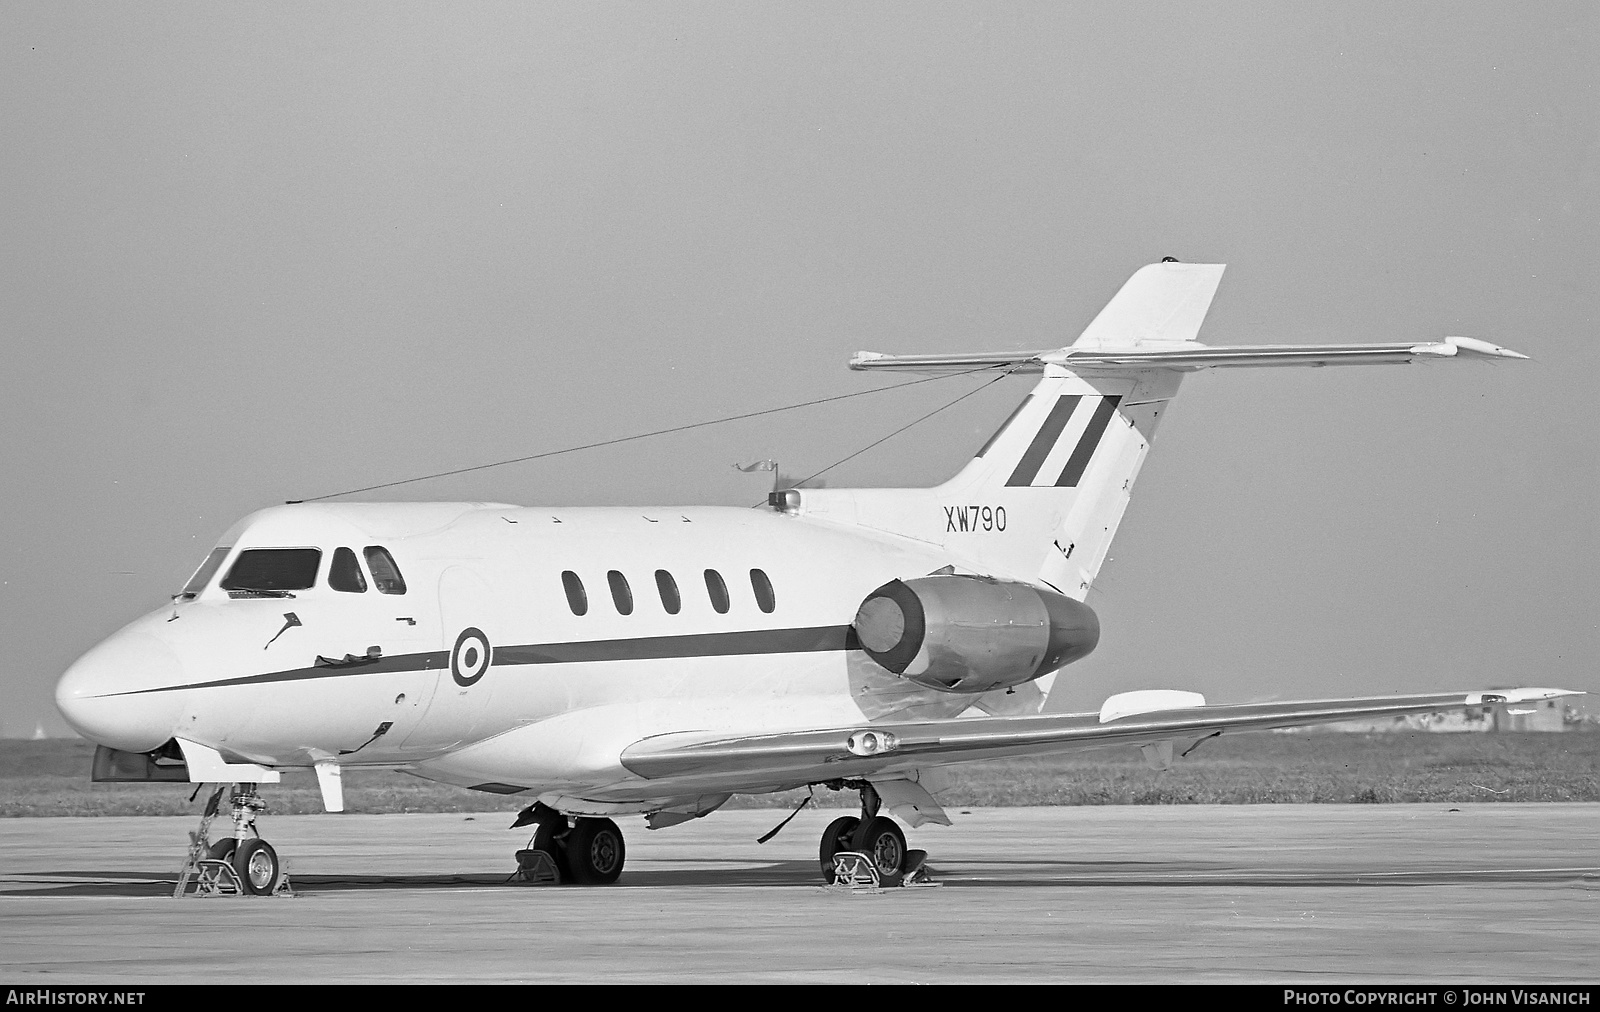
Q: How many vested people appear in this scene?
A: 0